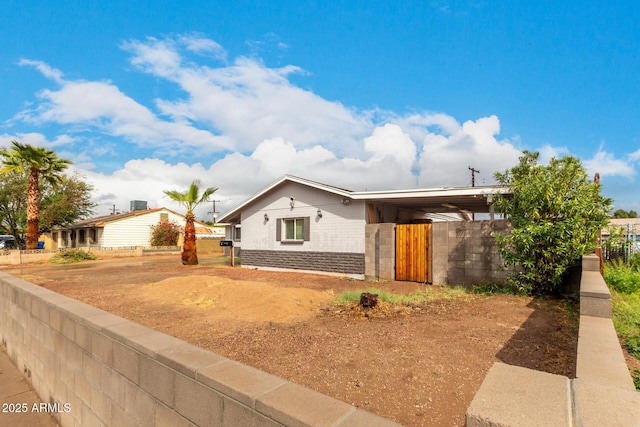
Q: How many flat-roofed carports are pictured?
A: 1